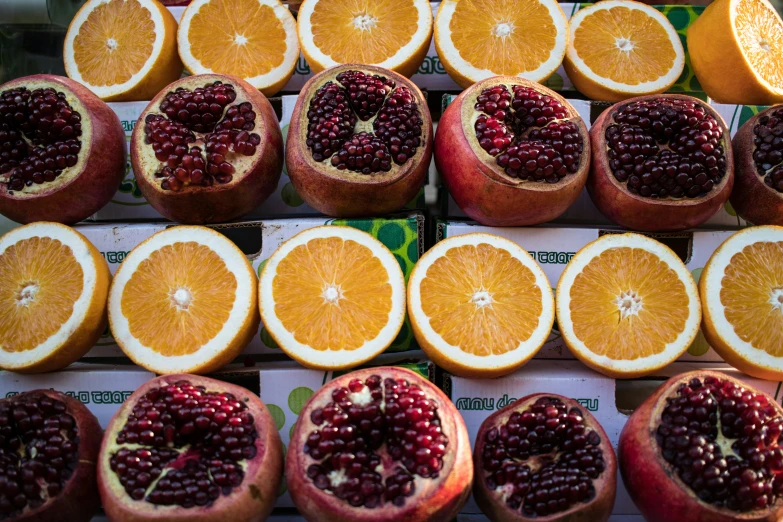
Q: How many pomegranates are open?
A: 11